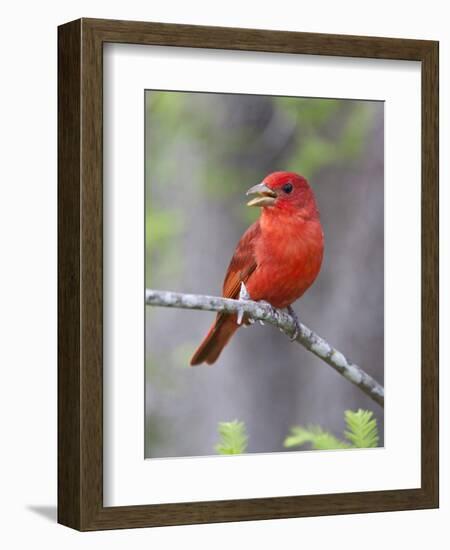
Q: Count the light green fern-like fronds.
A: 3